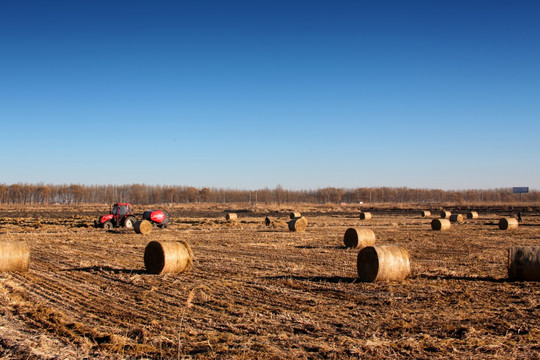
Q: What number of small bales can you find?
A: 11